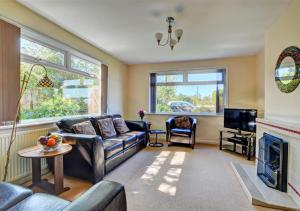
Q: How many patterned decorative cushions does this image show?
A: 4